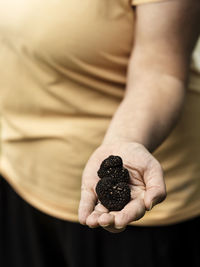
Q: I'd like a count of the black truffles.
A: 2